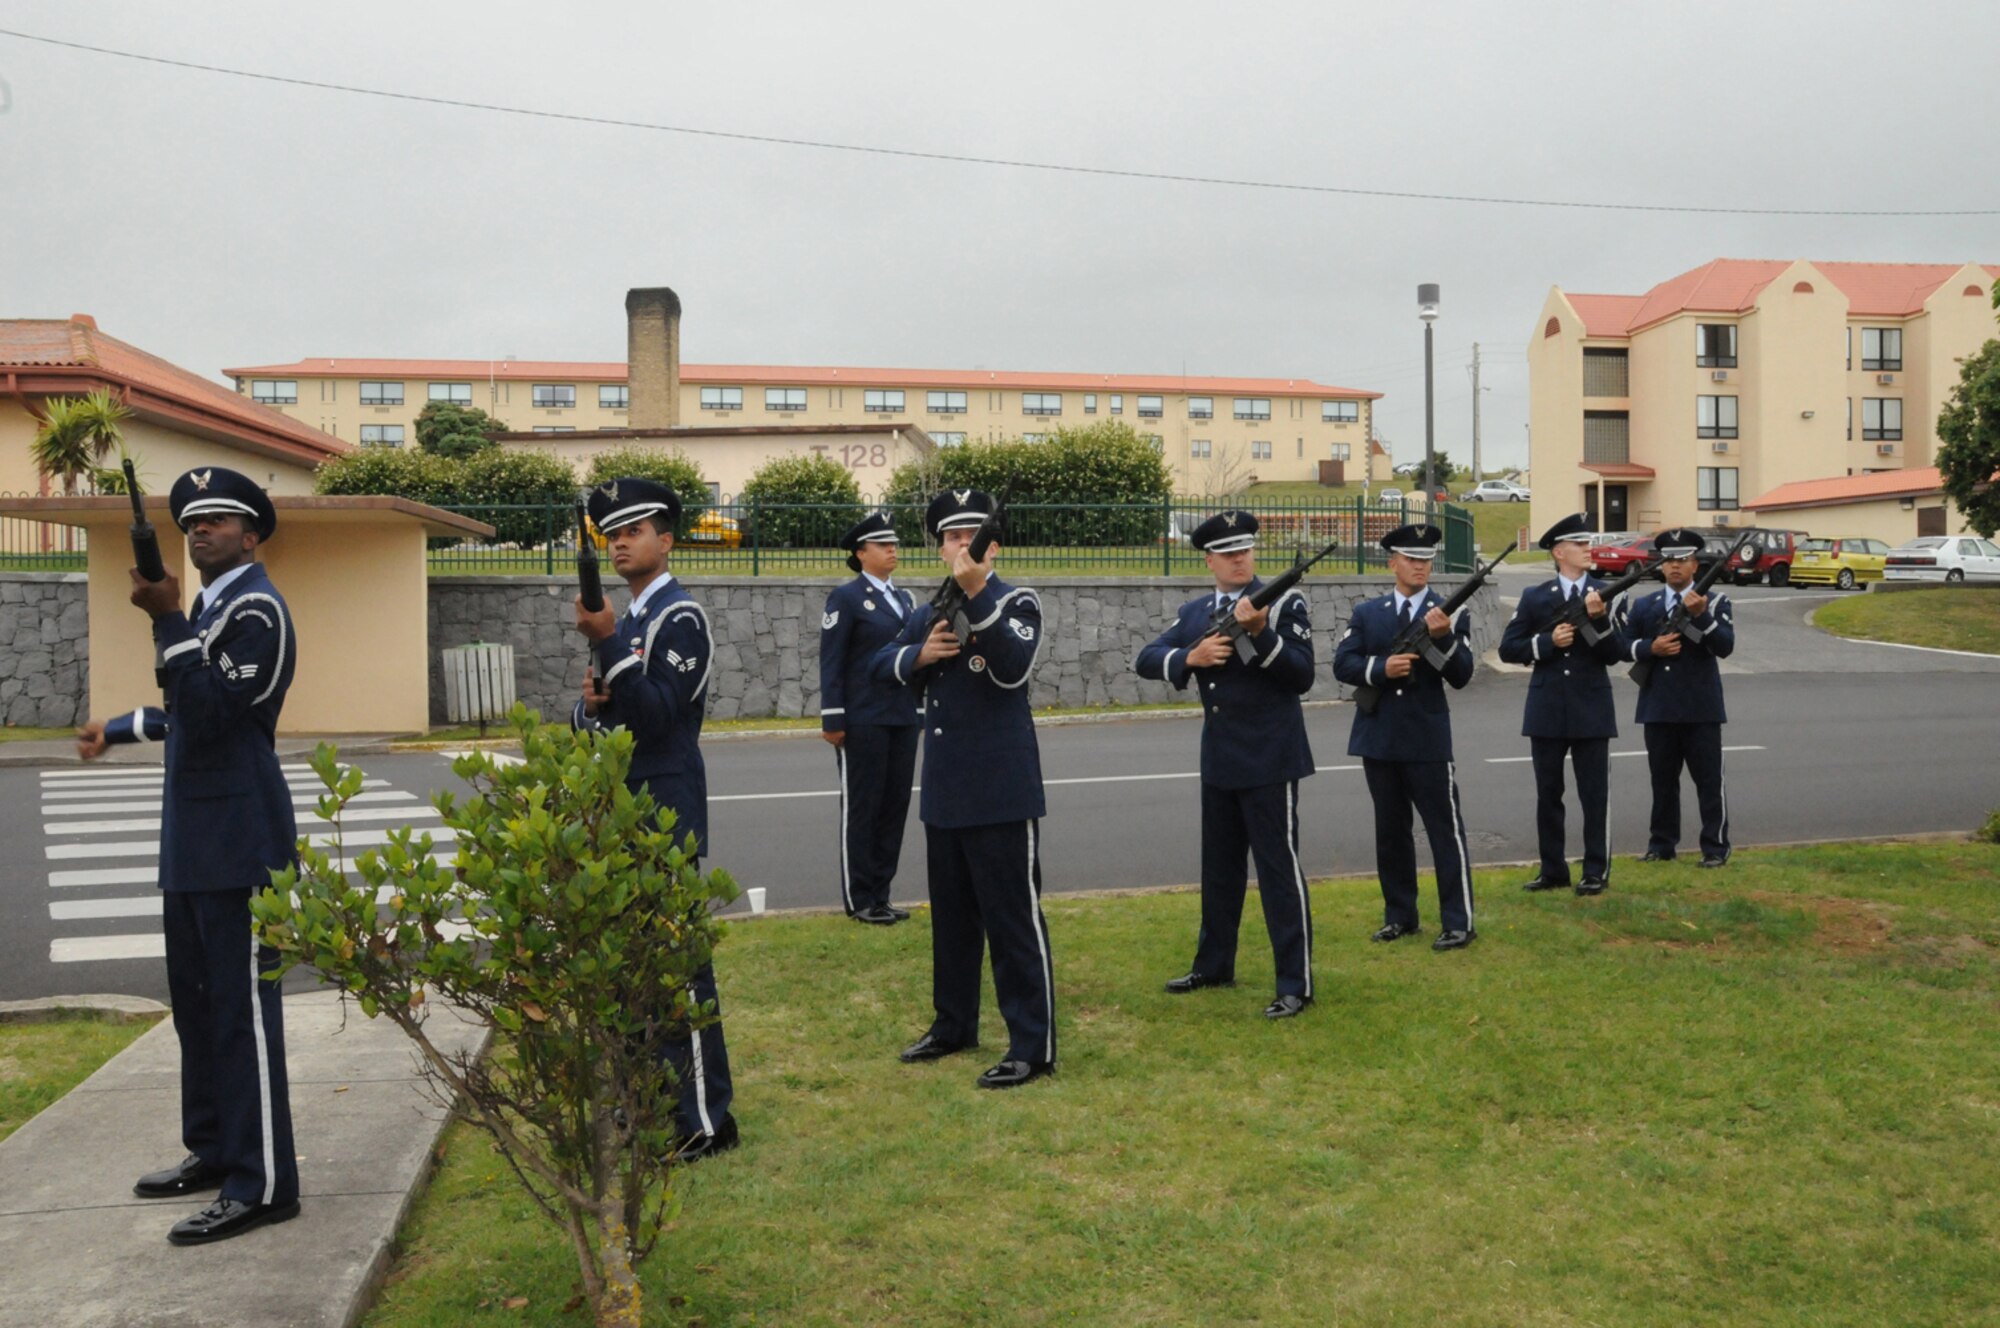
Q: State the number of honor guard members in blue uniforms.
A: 8